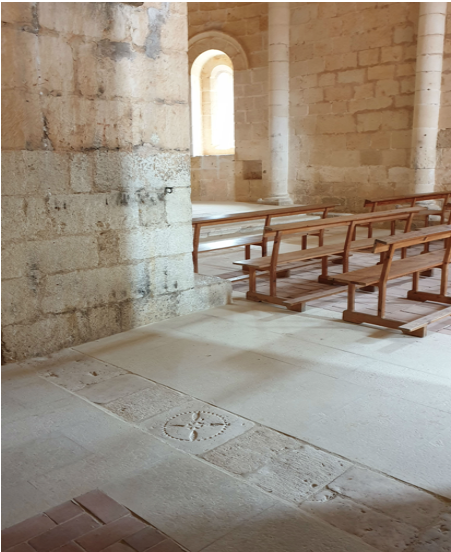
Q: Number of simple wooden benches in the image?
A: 4